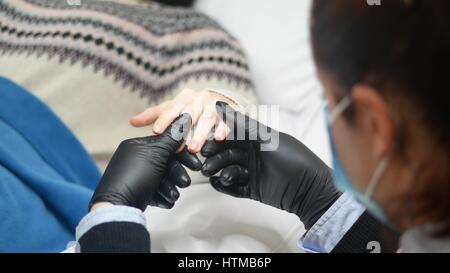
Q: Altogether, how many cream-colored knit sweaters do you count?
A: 1